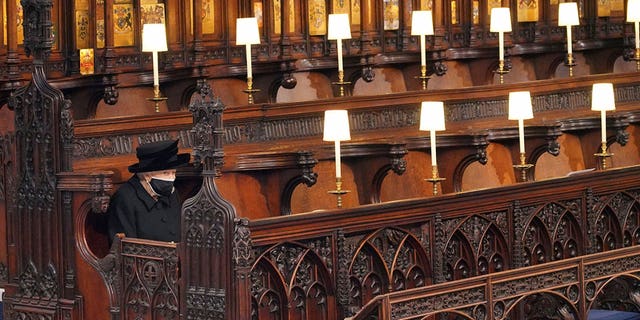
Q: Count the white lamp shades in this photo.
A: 11